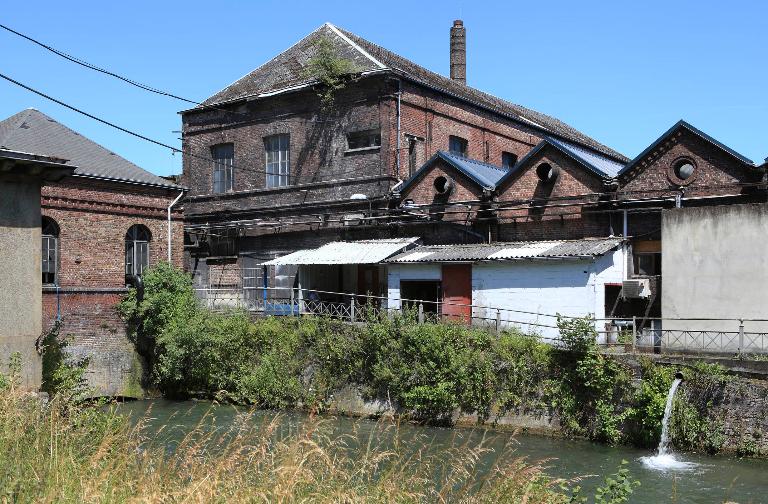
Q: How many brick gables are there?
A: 3